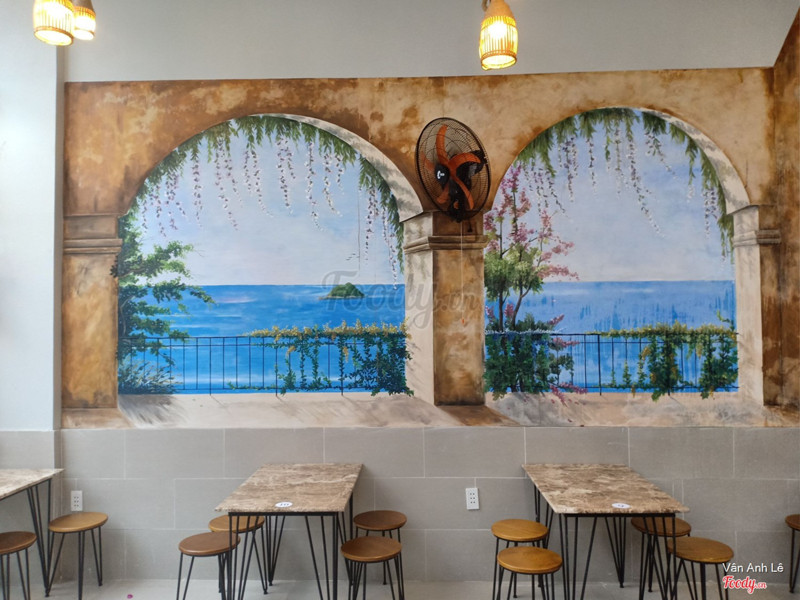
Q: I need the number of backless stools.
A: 11